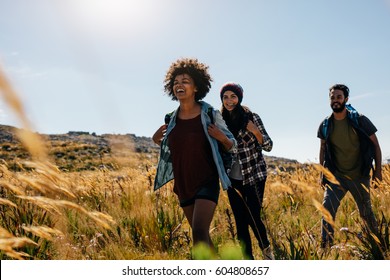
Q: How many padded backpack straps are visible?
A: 5